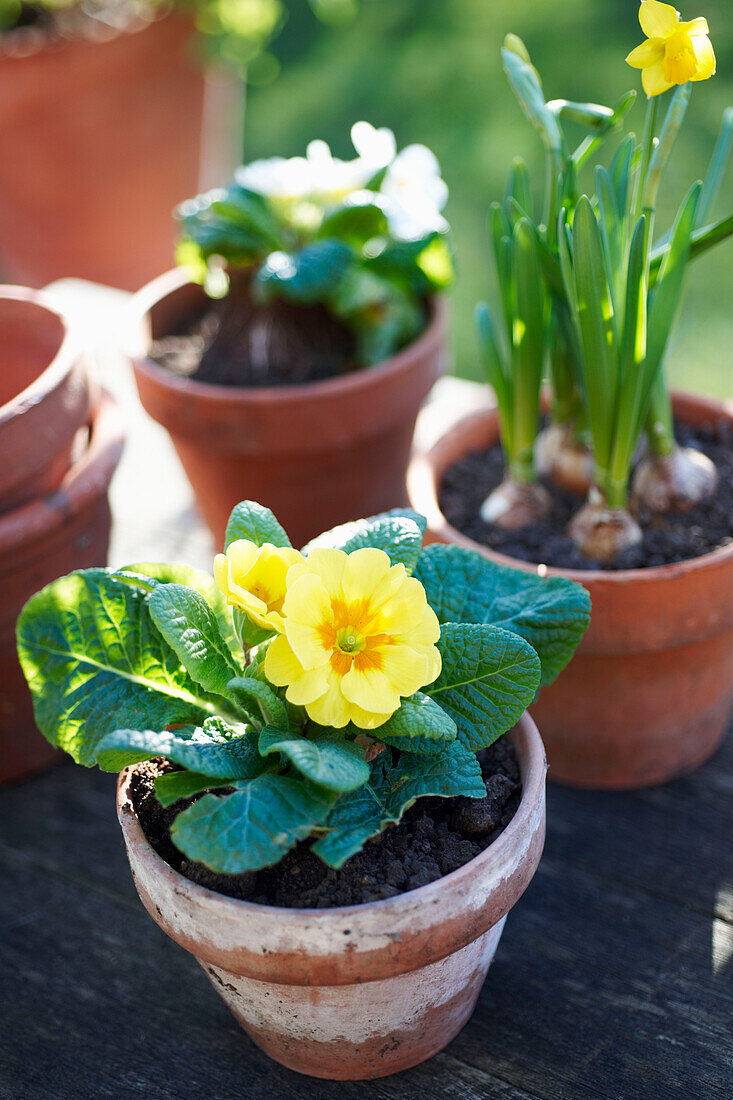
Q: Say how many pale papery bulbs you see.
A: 4